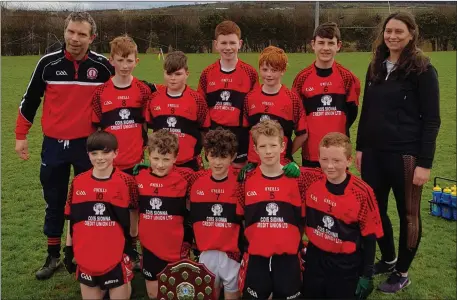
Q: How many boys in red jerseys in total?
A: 10